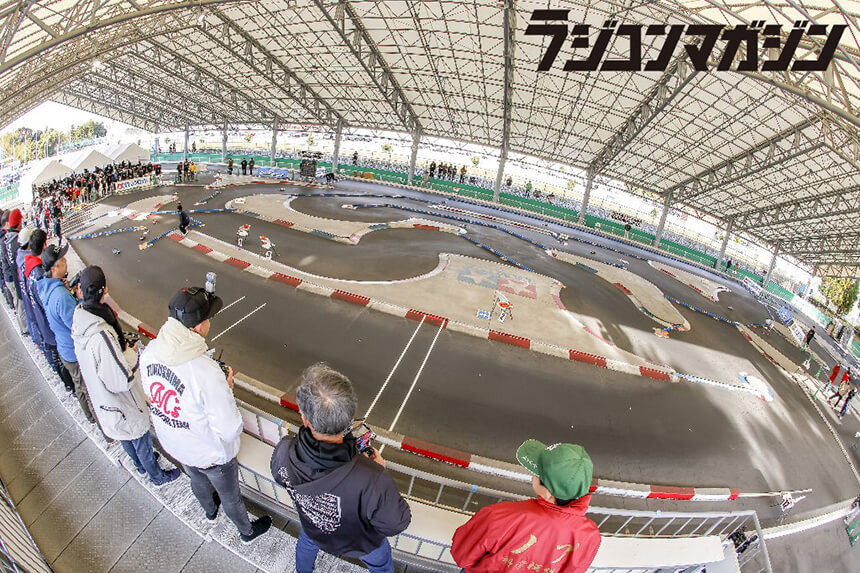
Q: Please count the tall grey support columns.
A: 11